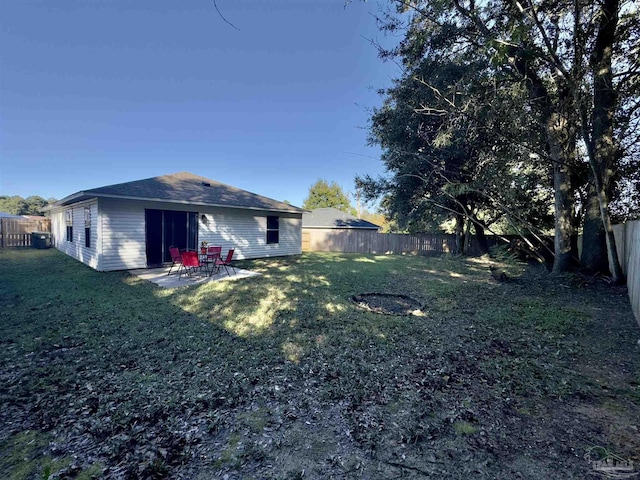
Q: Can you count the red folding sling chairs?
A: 4